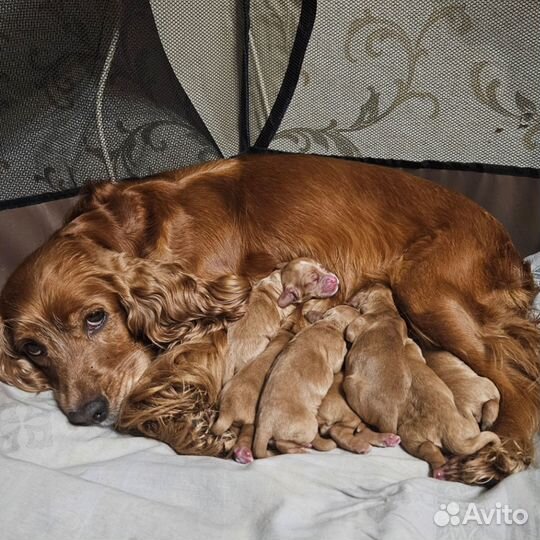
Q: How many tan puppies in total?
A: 7